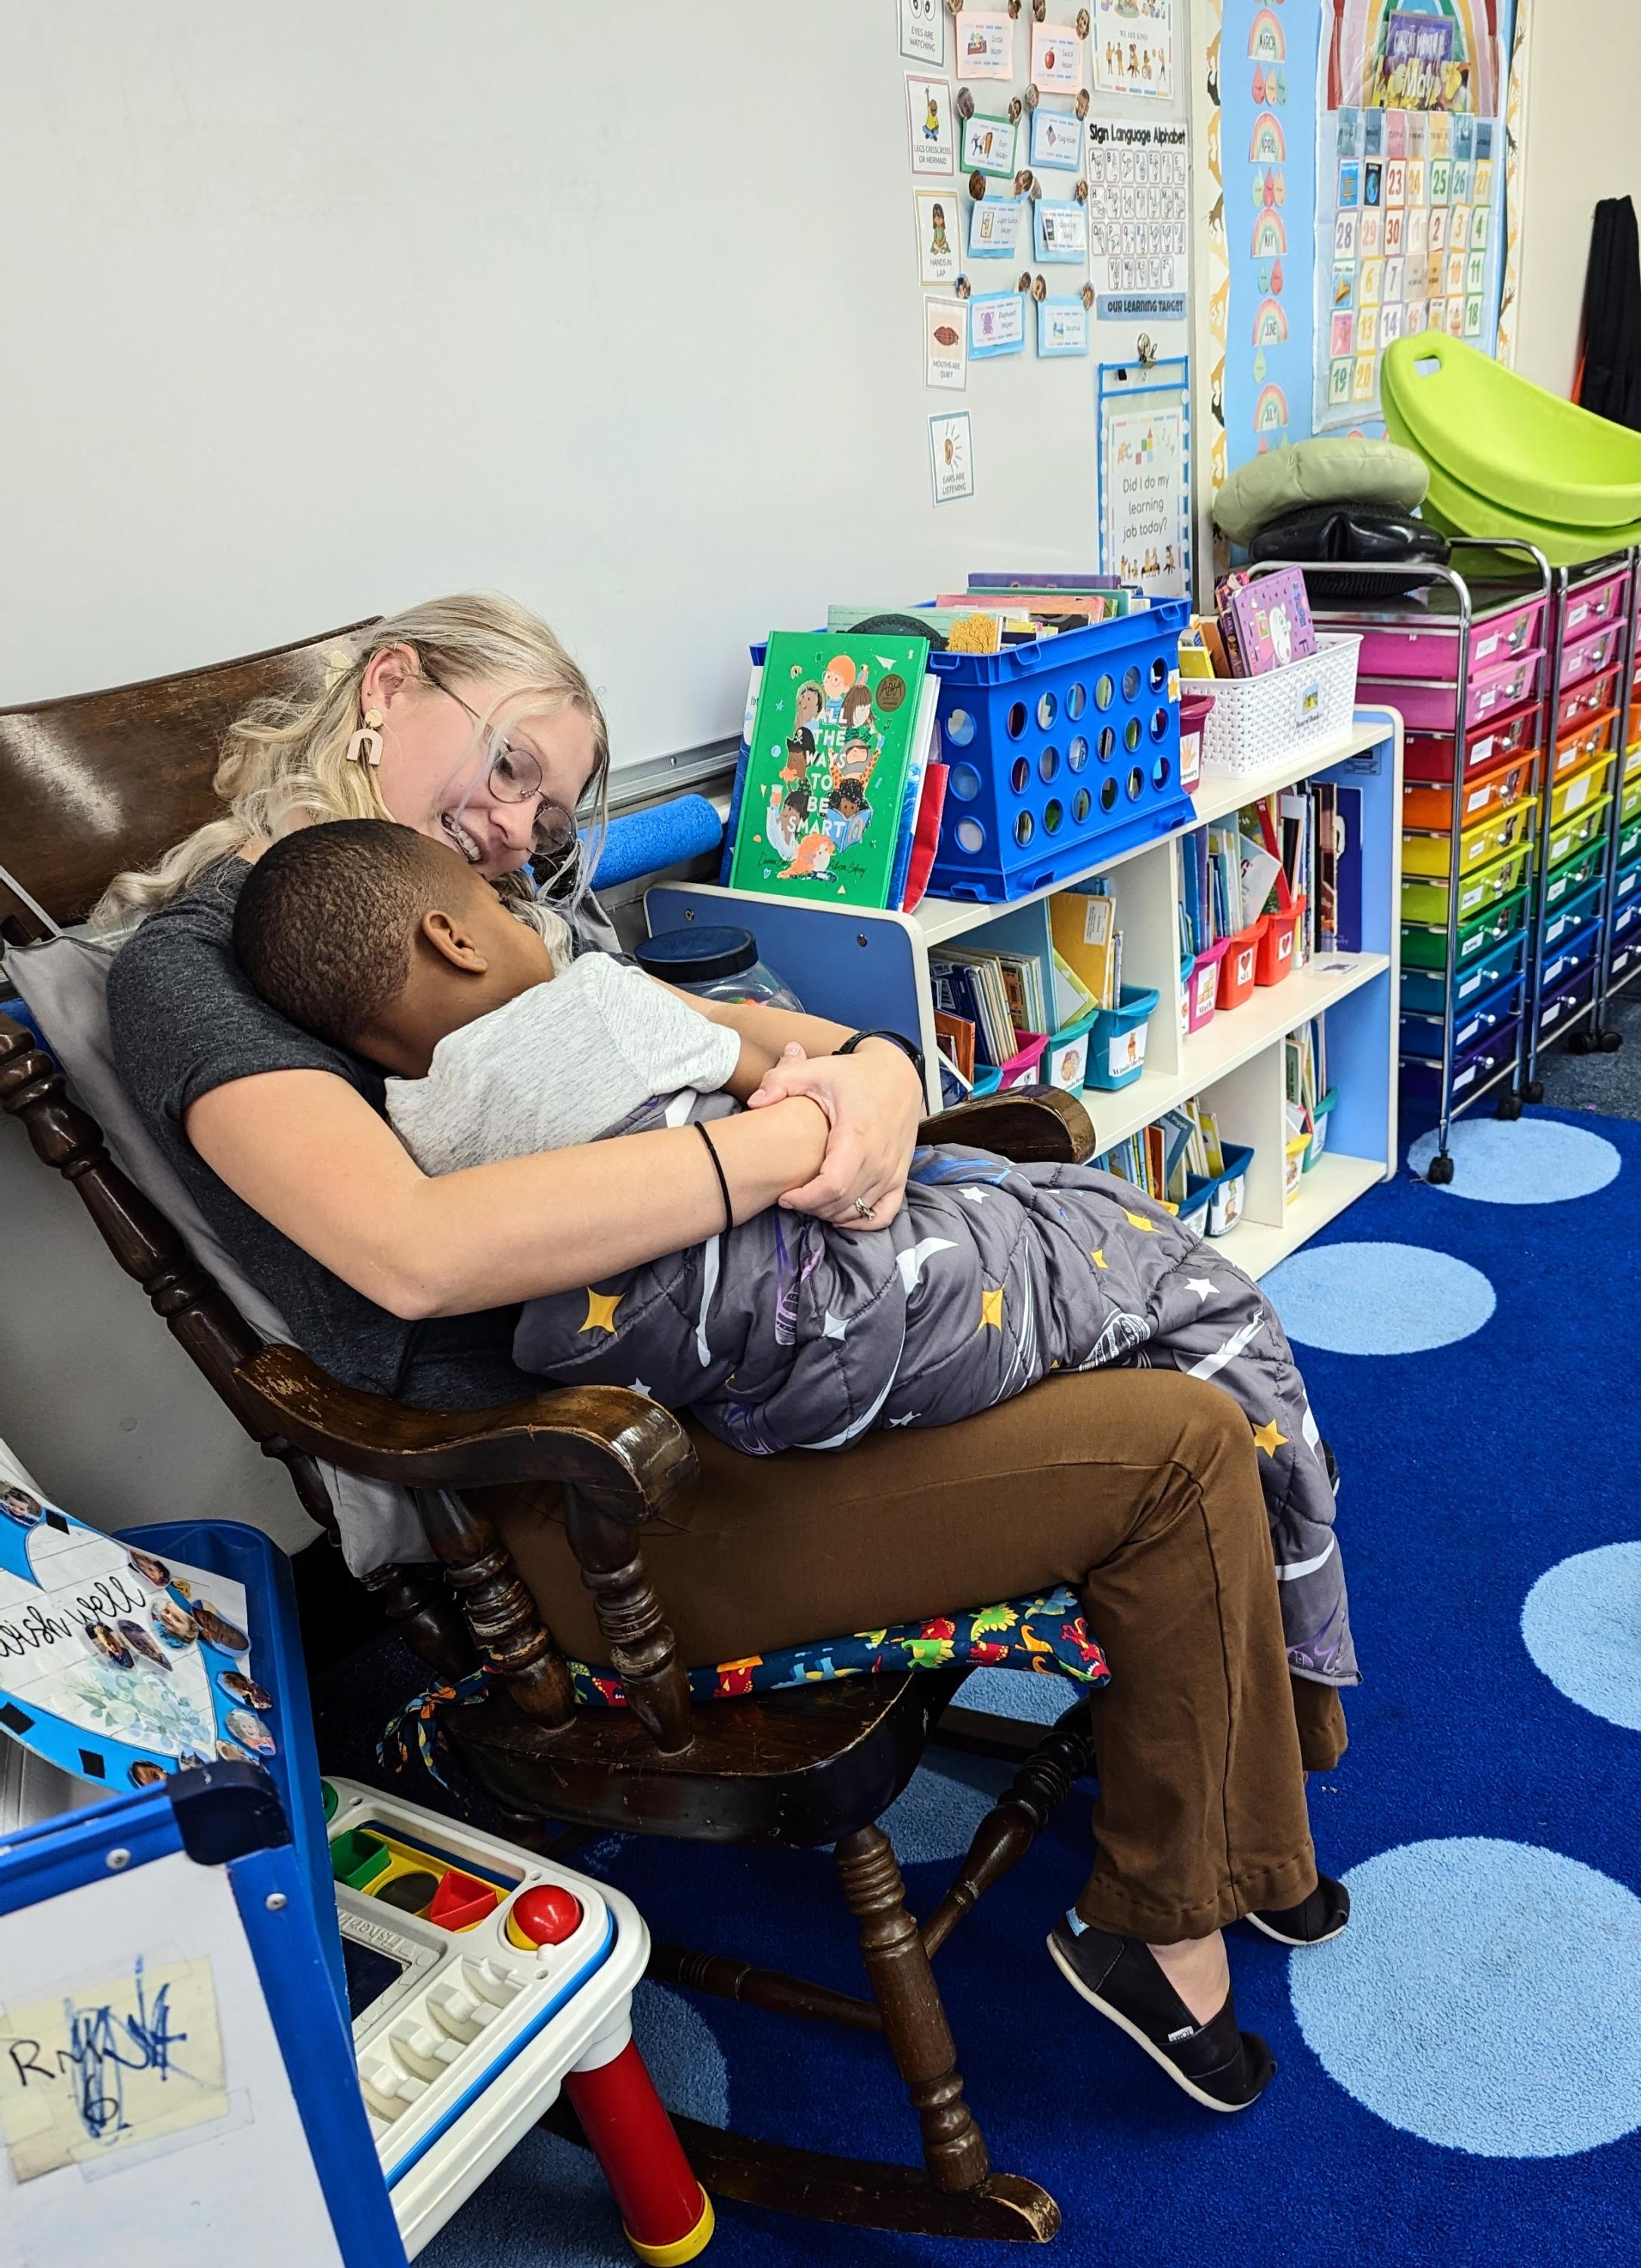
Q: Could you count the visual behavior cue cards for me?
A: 5